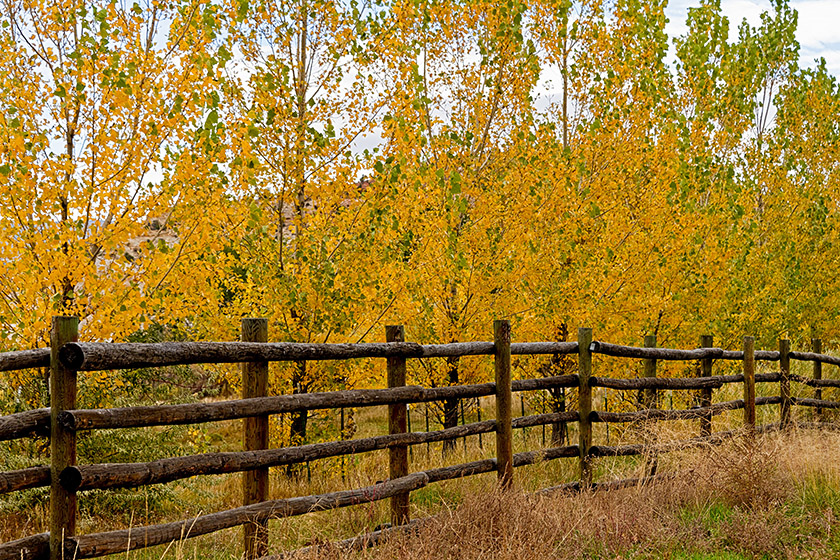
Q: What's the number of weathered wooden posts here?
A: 10